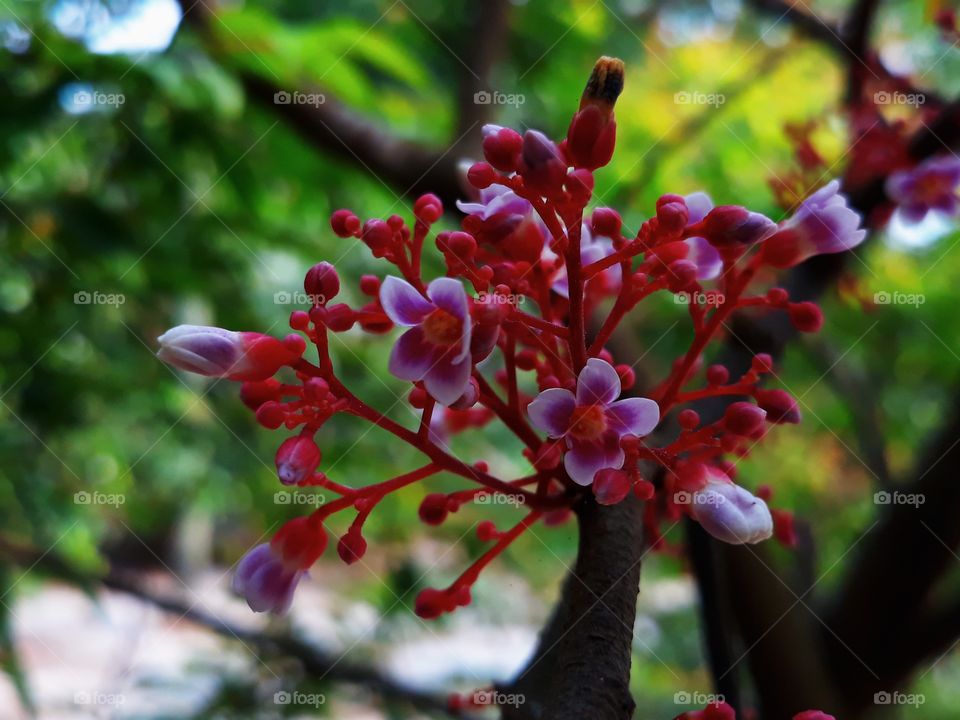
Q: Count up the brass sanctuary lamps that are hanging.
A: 0